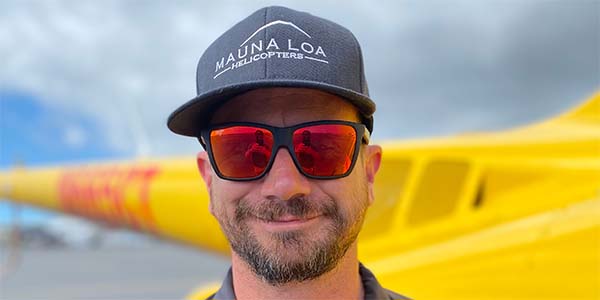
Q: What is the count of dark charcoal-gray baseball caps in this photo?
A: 1